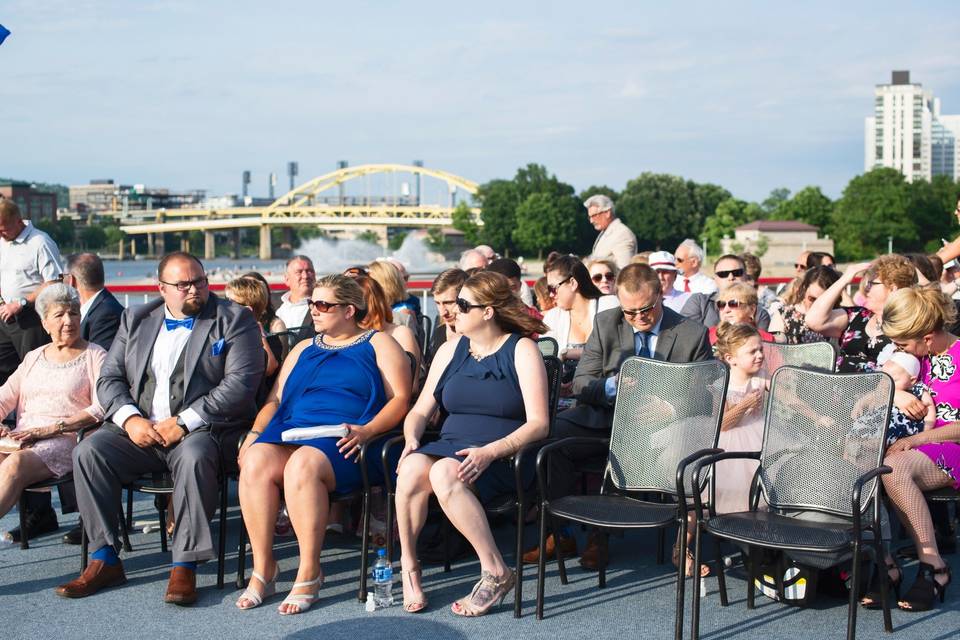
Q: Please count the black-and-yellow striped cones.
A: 0